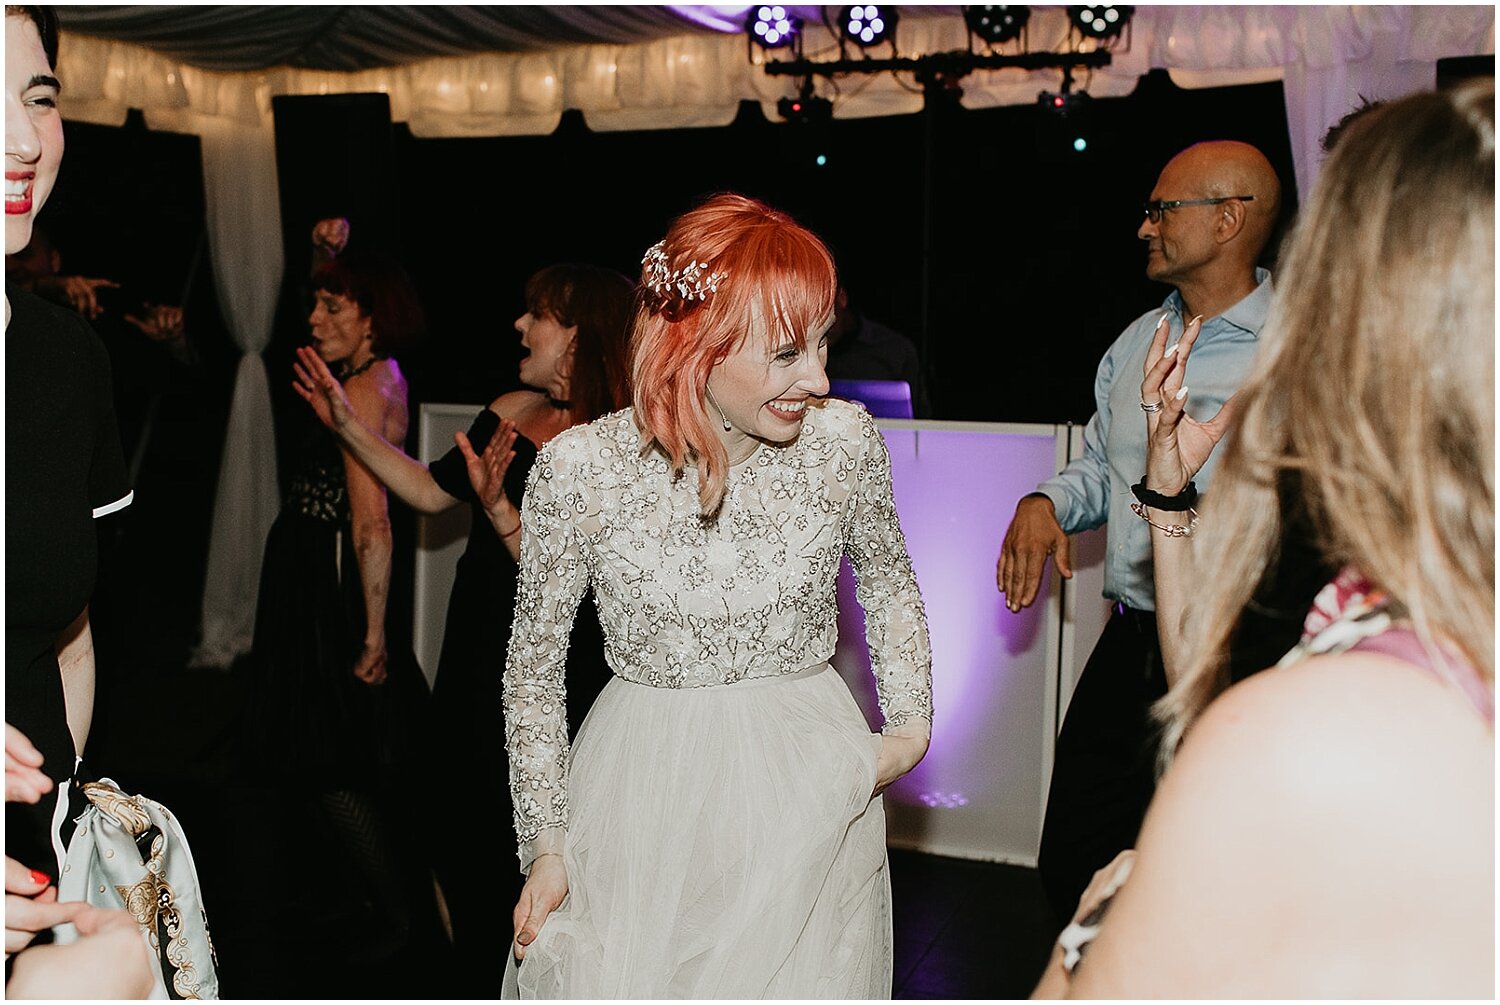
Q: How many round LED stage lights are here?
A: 4